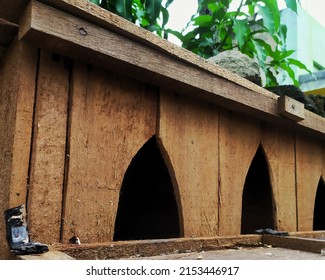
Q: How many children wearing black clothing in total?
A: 0